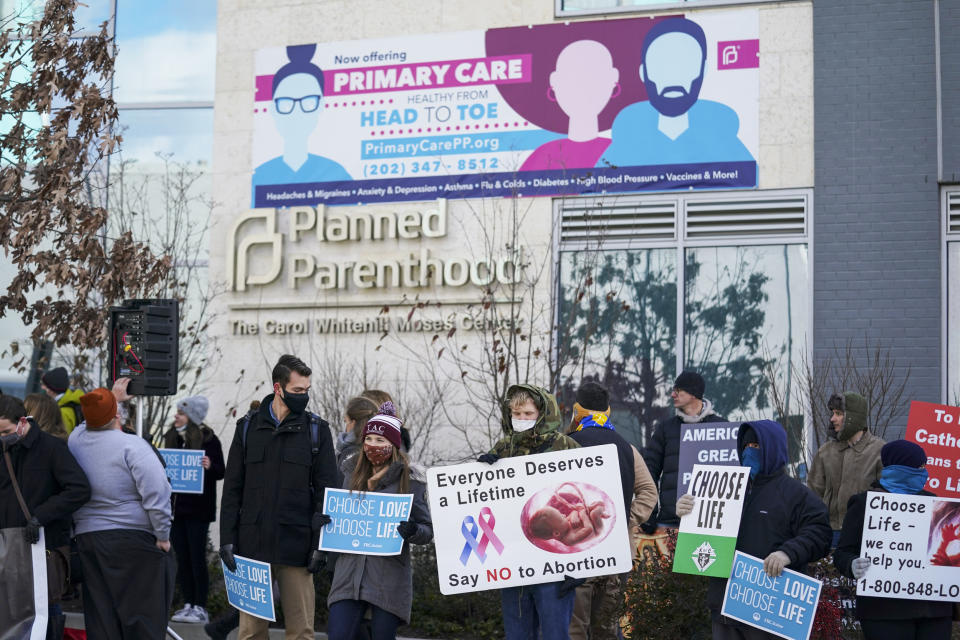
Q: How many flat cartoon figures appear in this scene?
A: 3